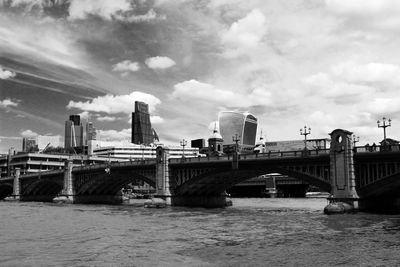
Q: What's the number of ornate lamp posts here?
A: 5